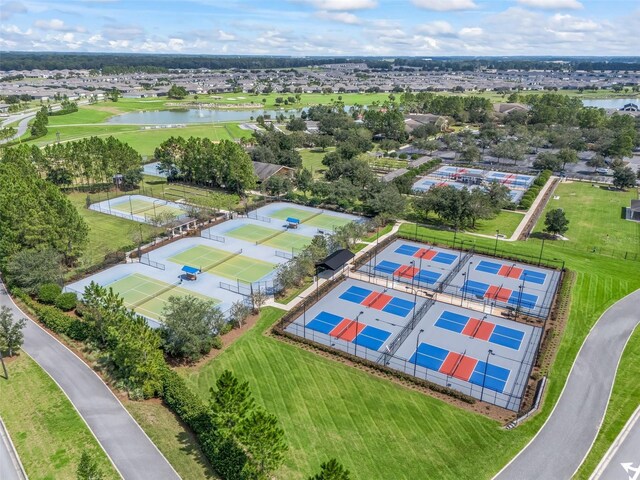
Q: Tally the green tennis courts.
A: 5